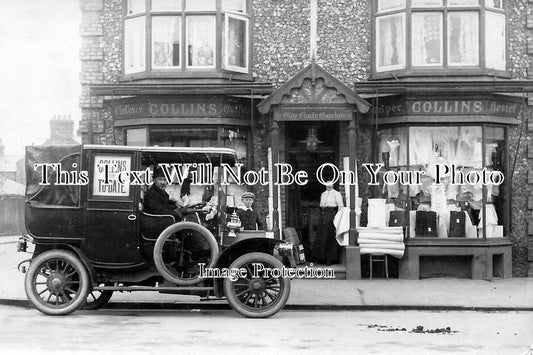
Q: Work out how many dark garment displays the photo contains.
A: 3